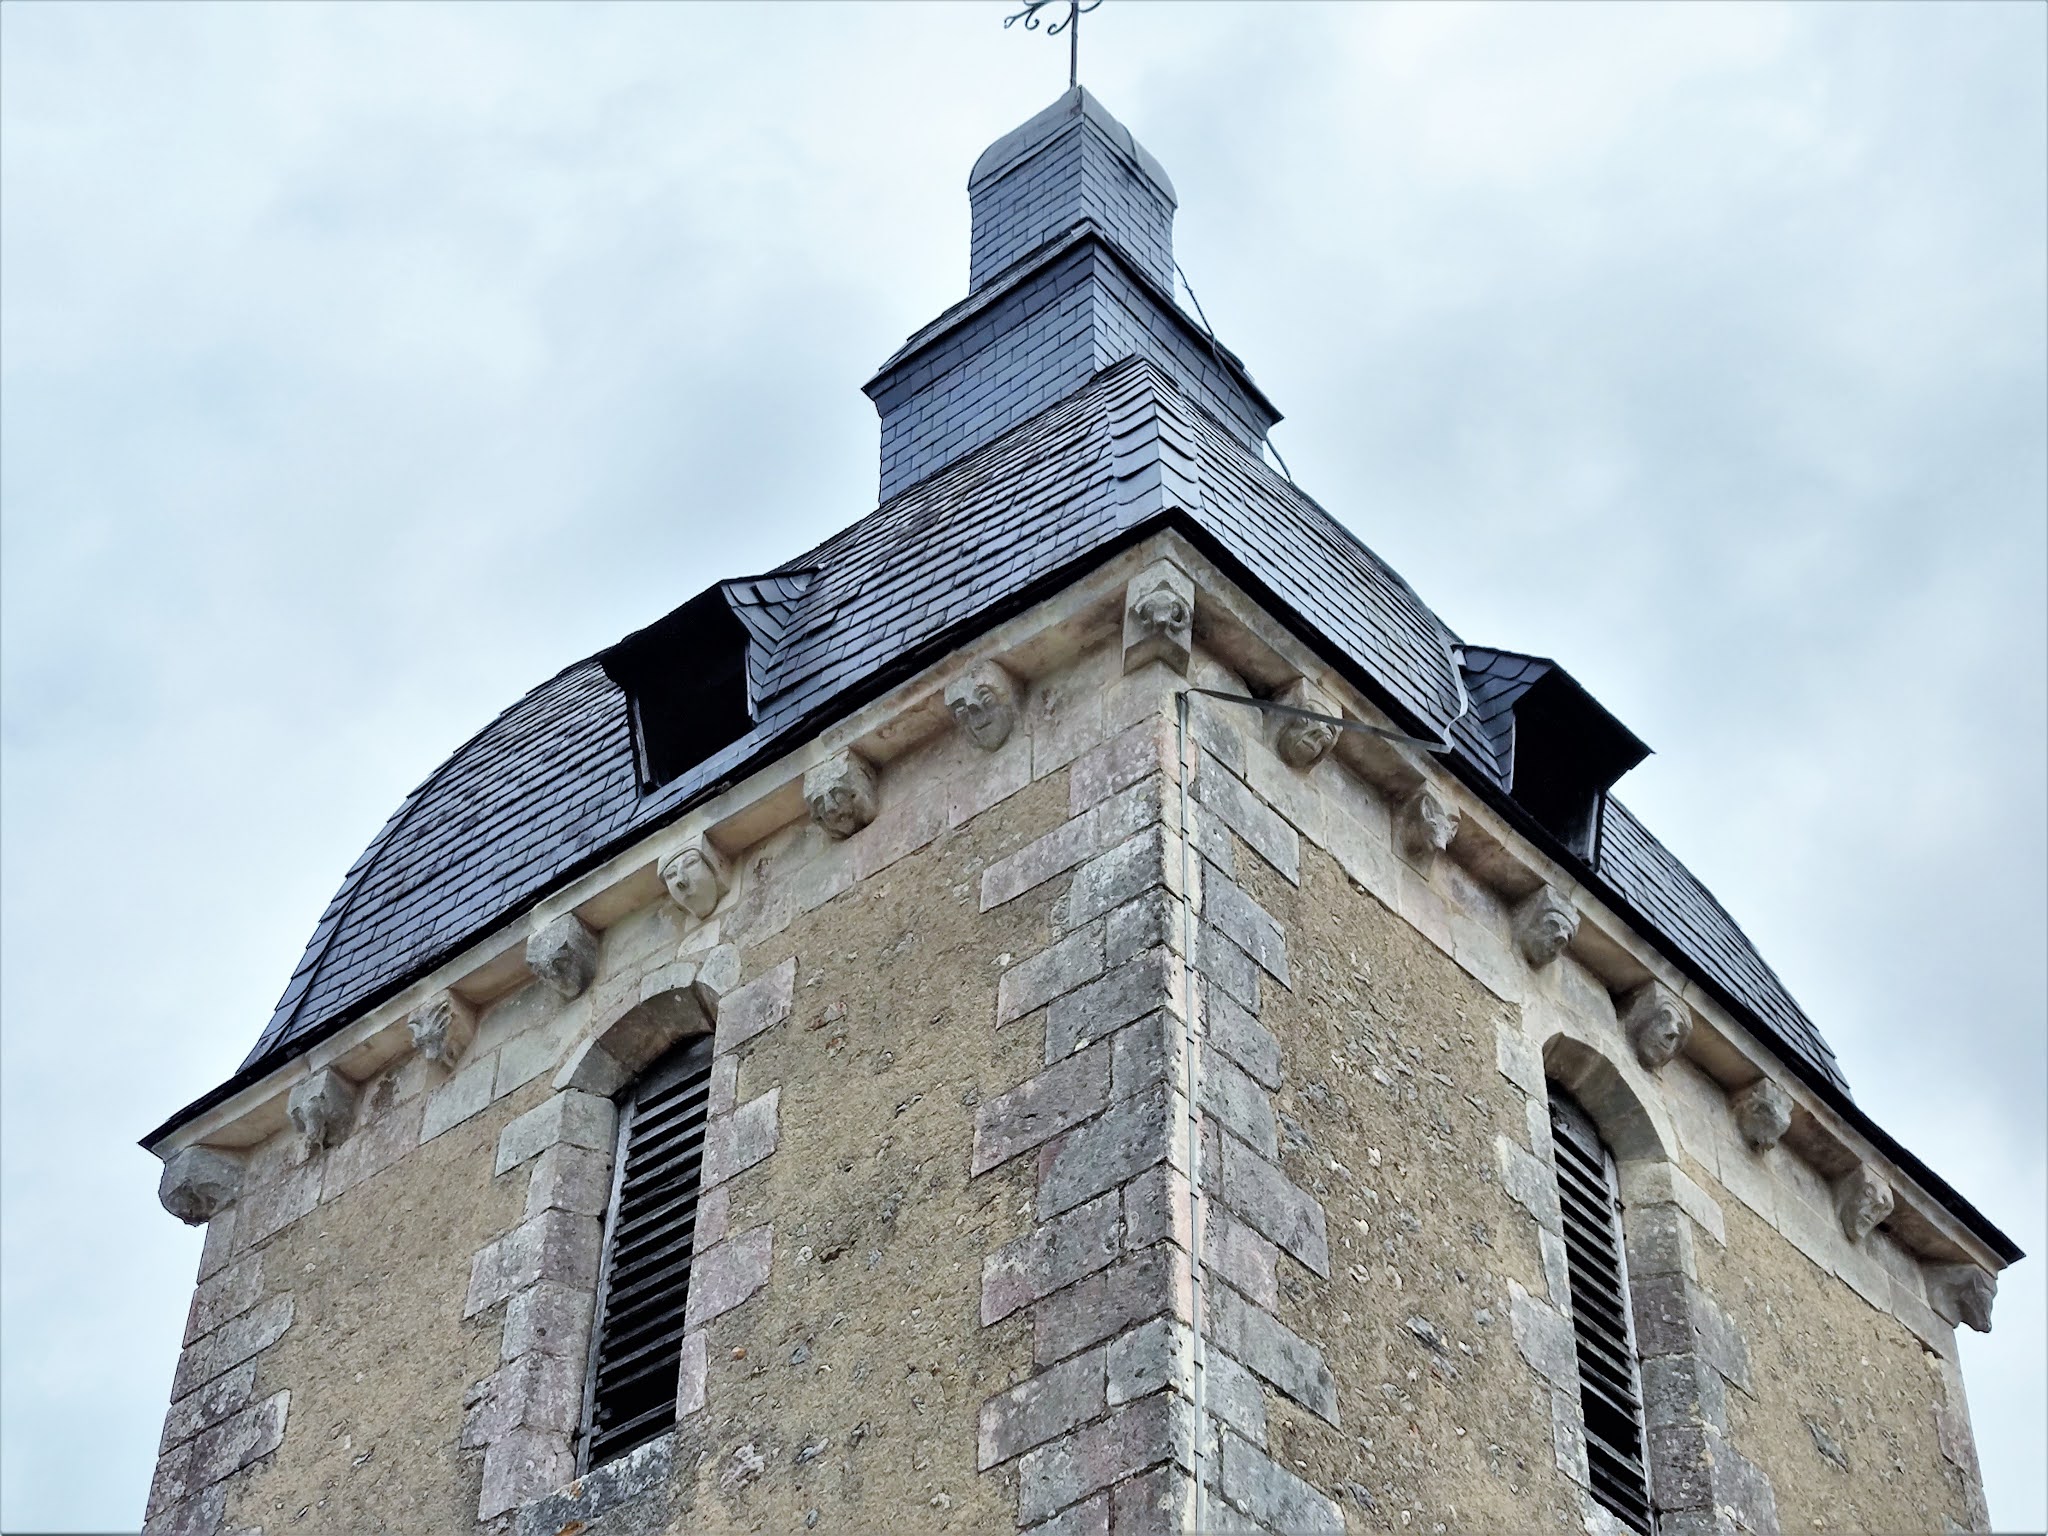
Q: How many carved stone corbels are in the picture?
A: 15